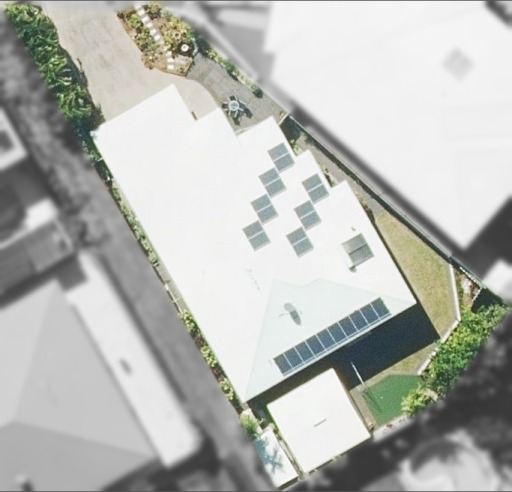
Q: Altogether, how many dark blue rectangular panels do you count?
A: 10